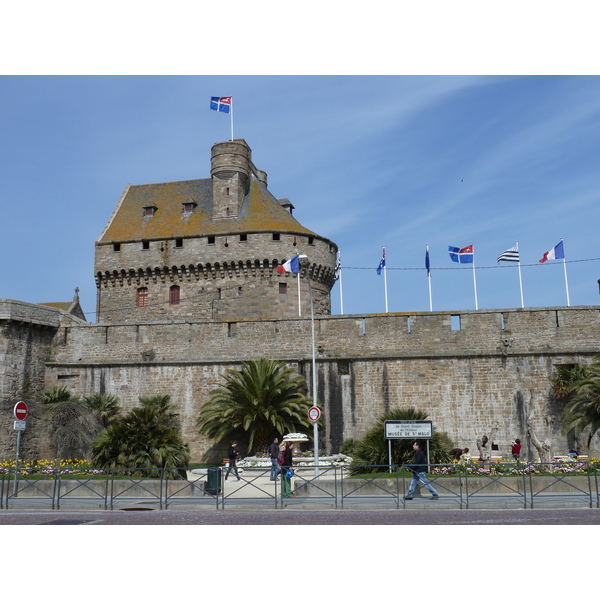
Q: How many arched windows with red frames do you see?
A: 2